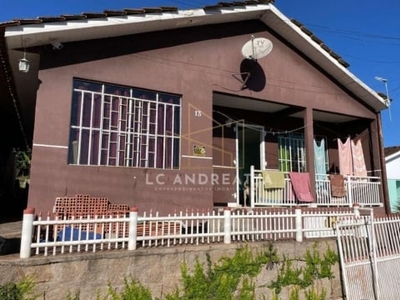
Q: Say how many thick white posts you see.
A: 5